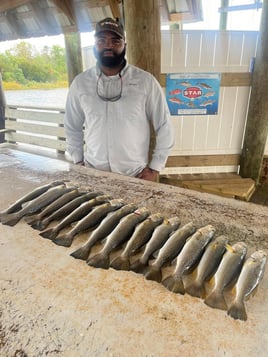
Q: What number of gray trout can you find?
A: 15